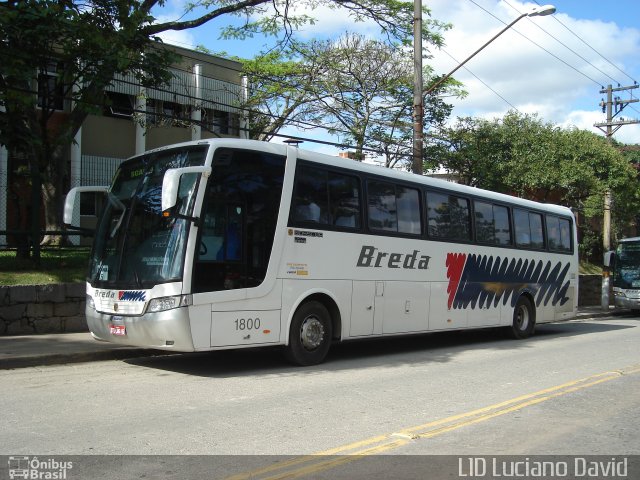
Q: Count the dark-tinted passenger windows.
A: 6